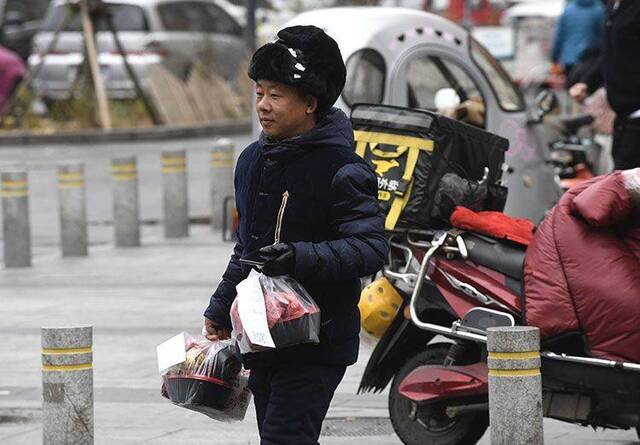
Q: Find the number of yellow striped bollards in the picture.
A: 7